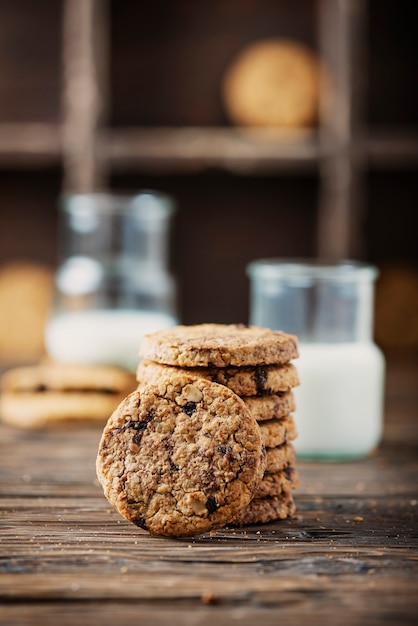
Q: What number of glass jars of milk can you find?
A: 2